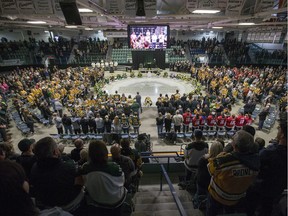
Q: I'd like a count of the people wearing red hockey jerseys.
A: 8